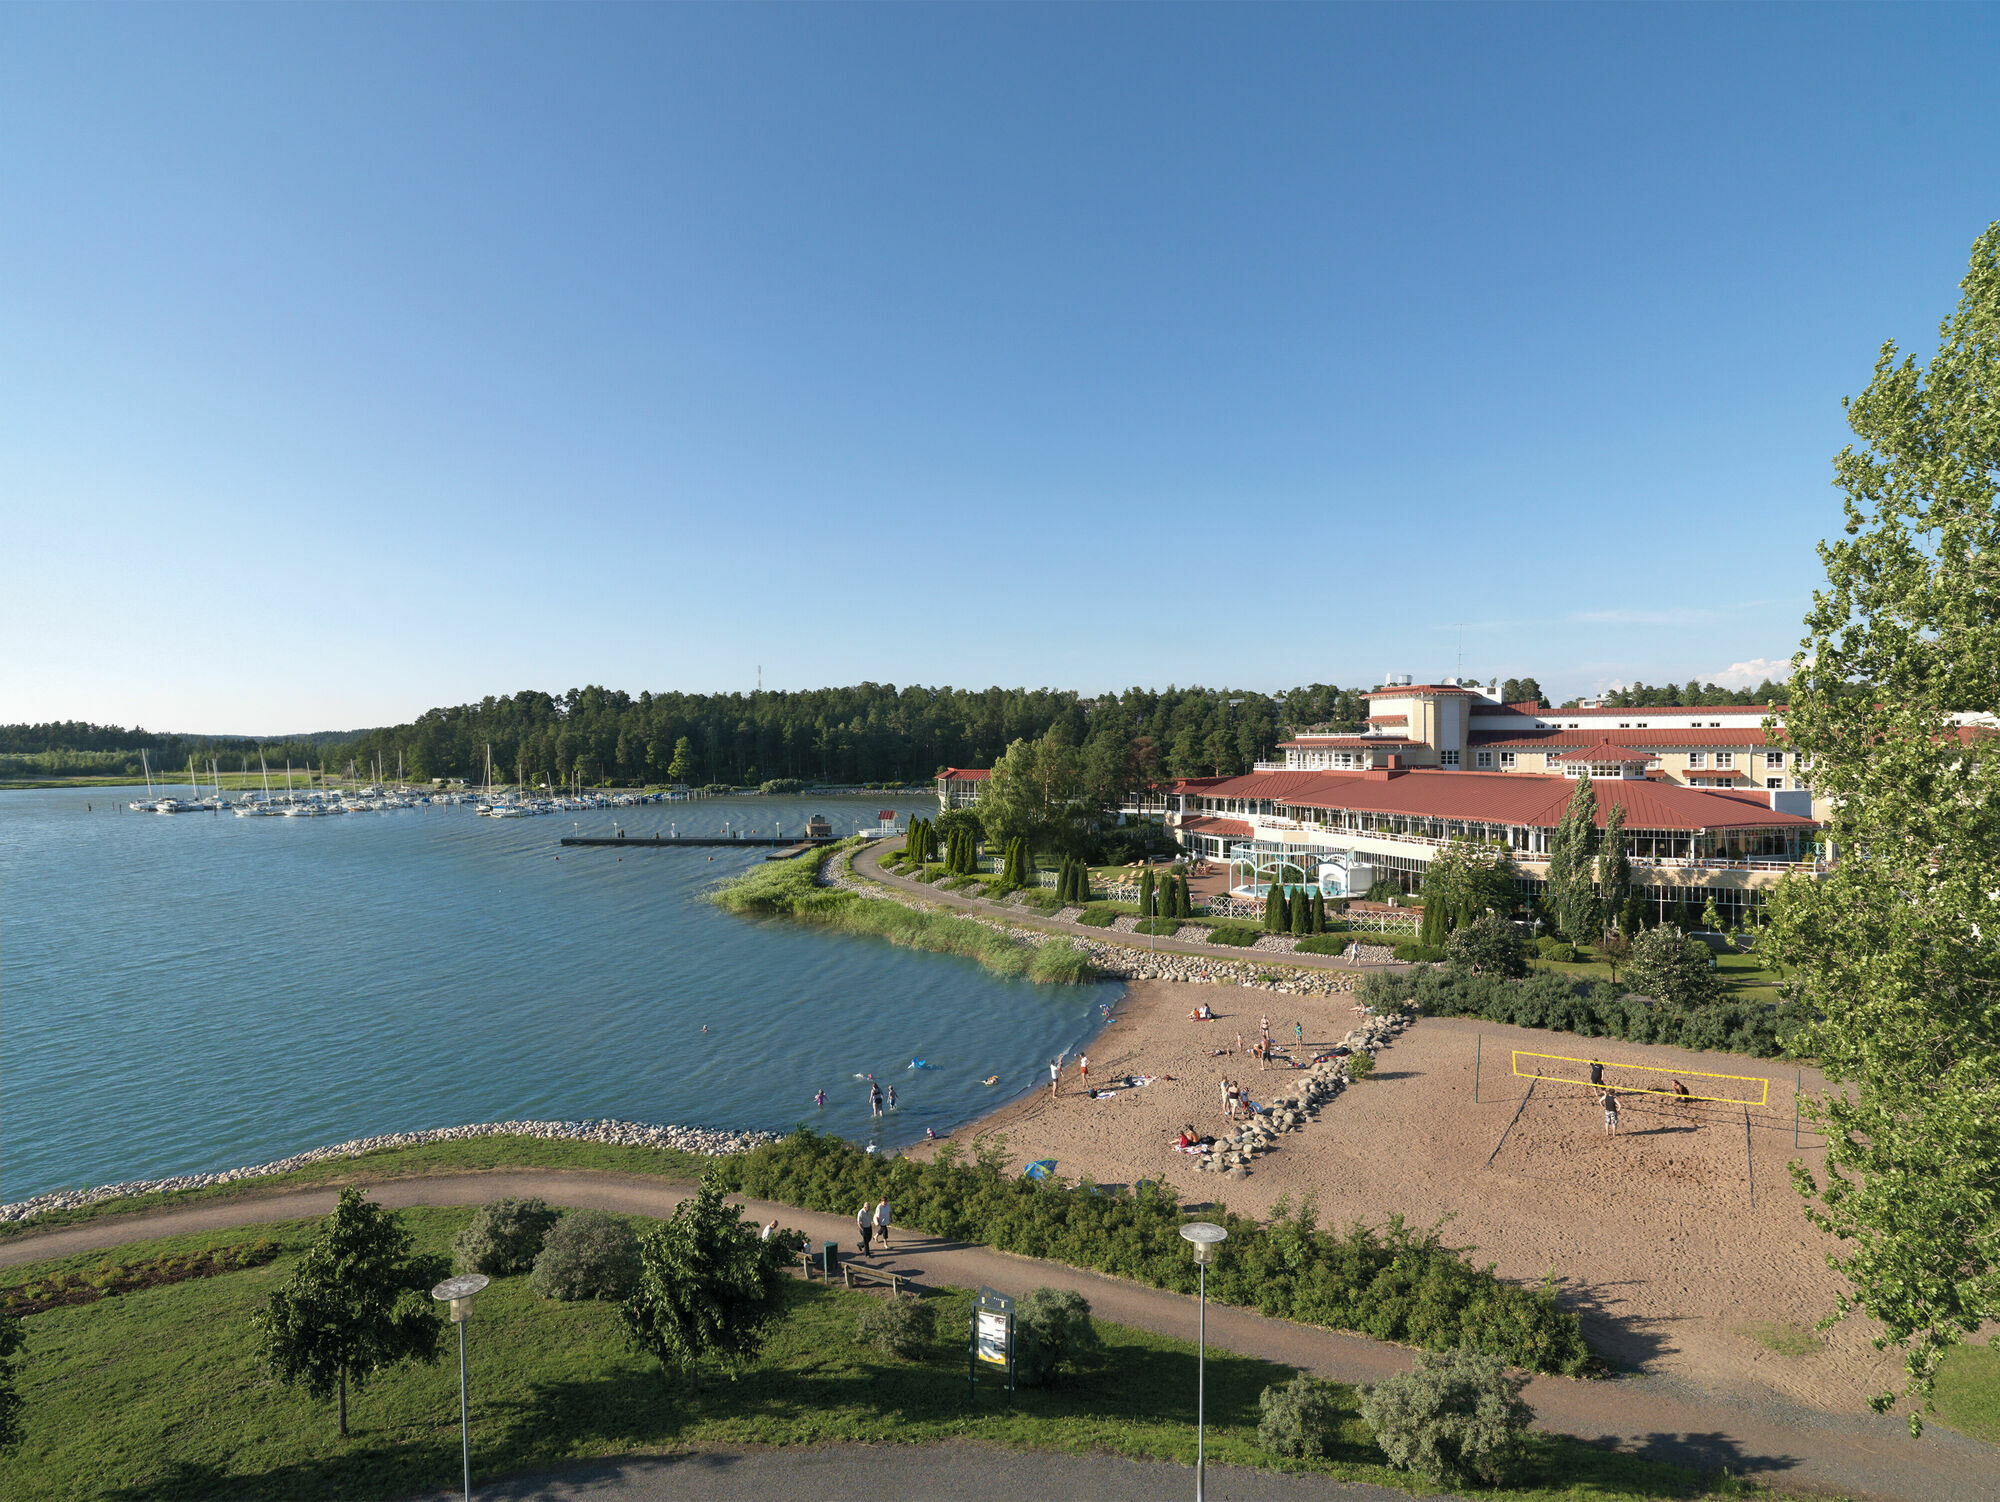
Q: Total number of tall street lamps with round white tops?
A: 2